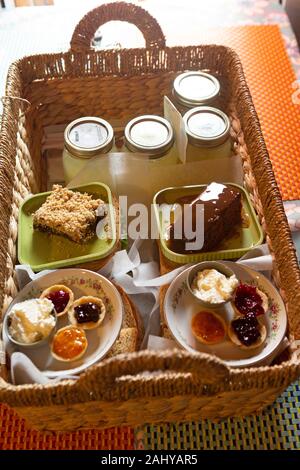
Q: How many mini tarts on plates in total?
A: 6